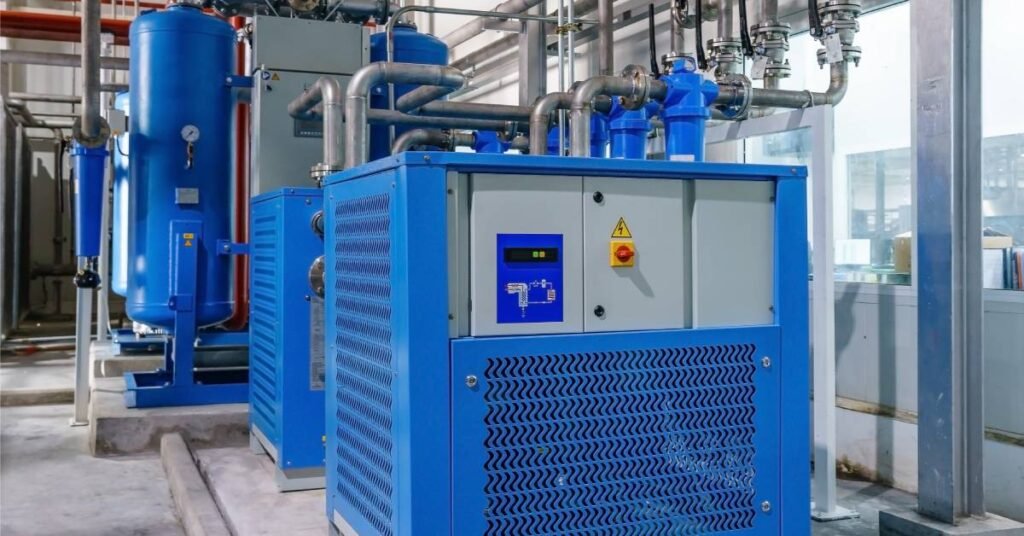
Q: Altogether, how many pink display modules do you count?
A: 0